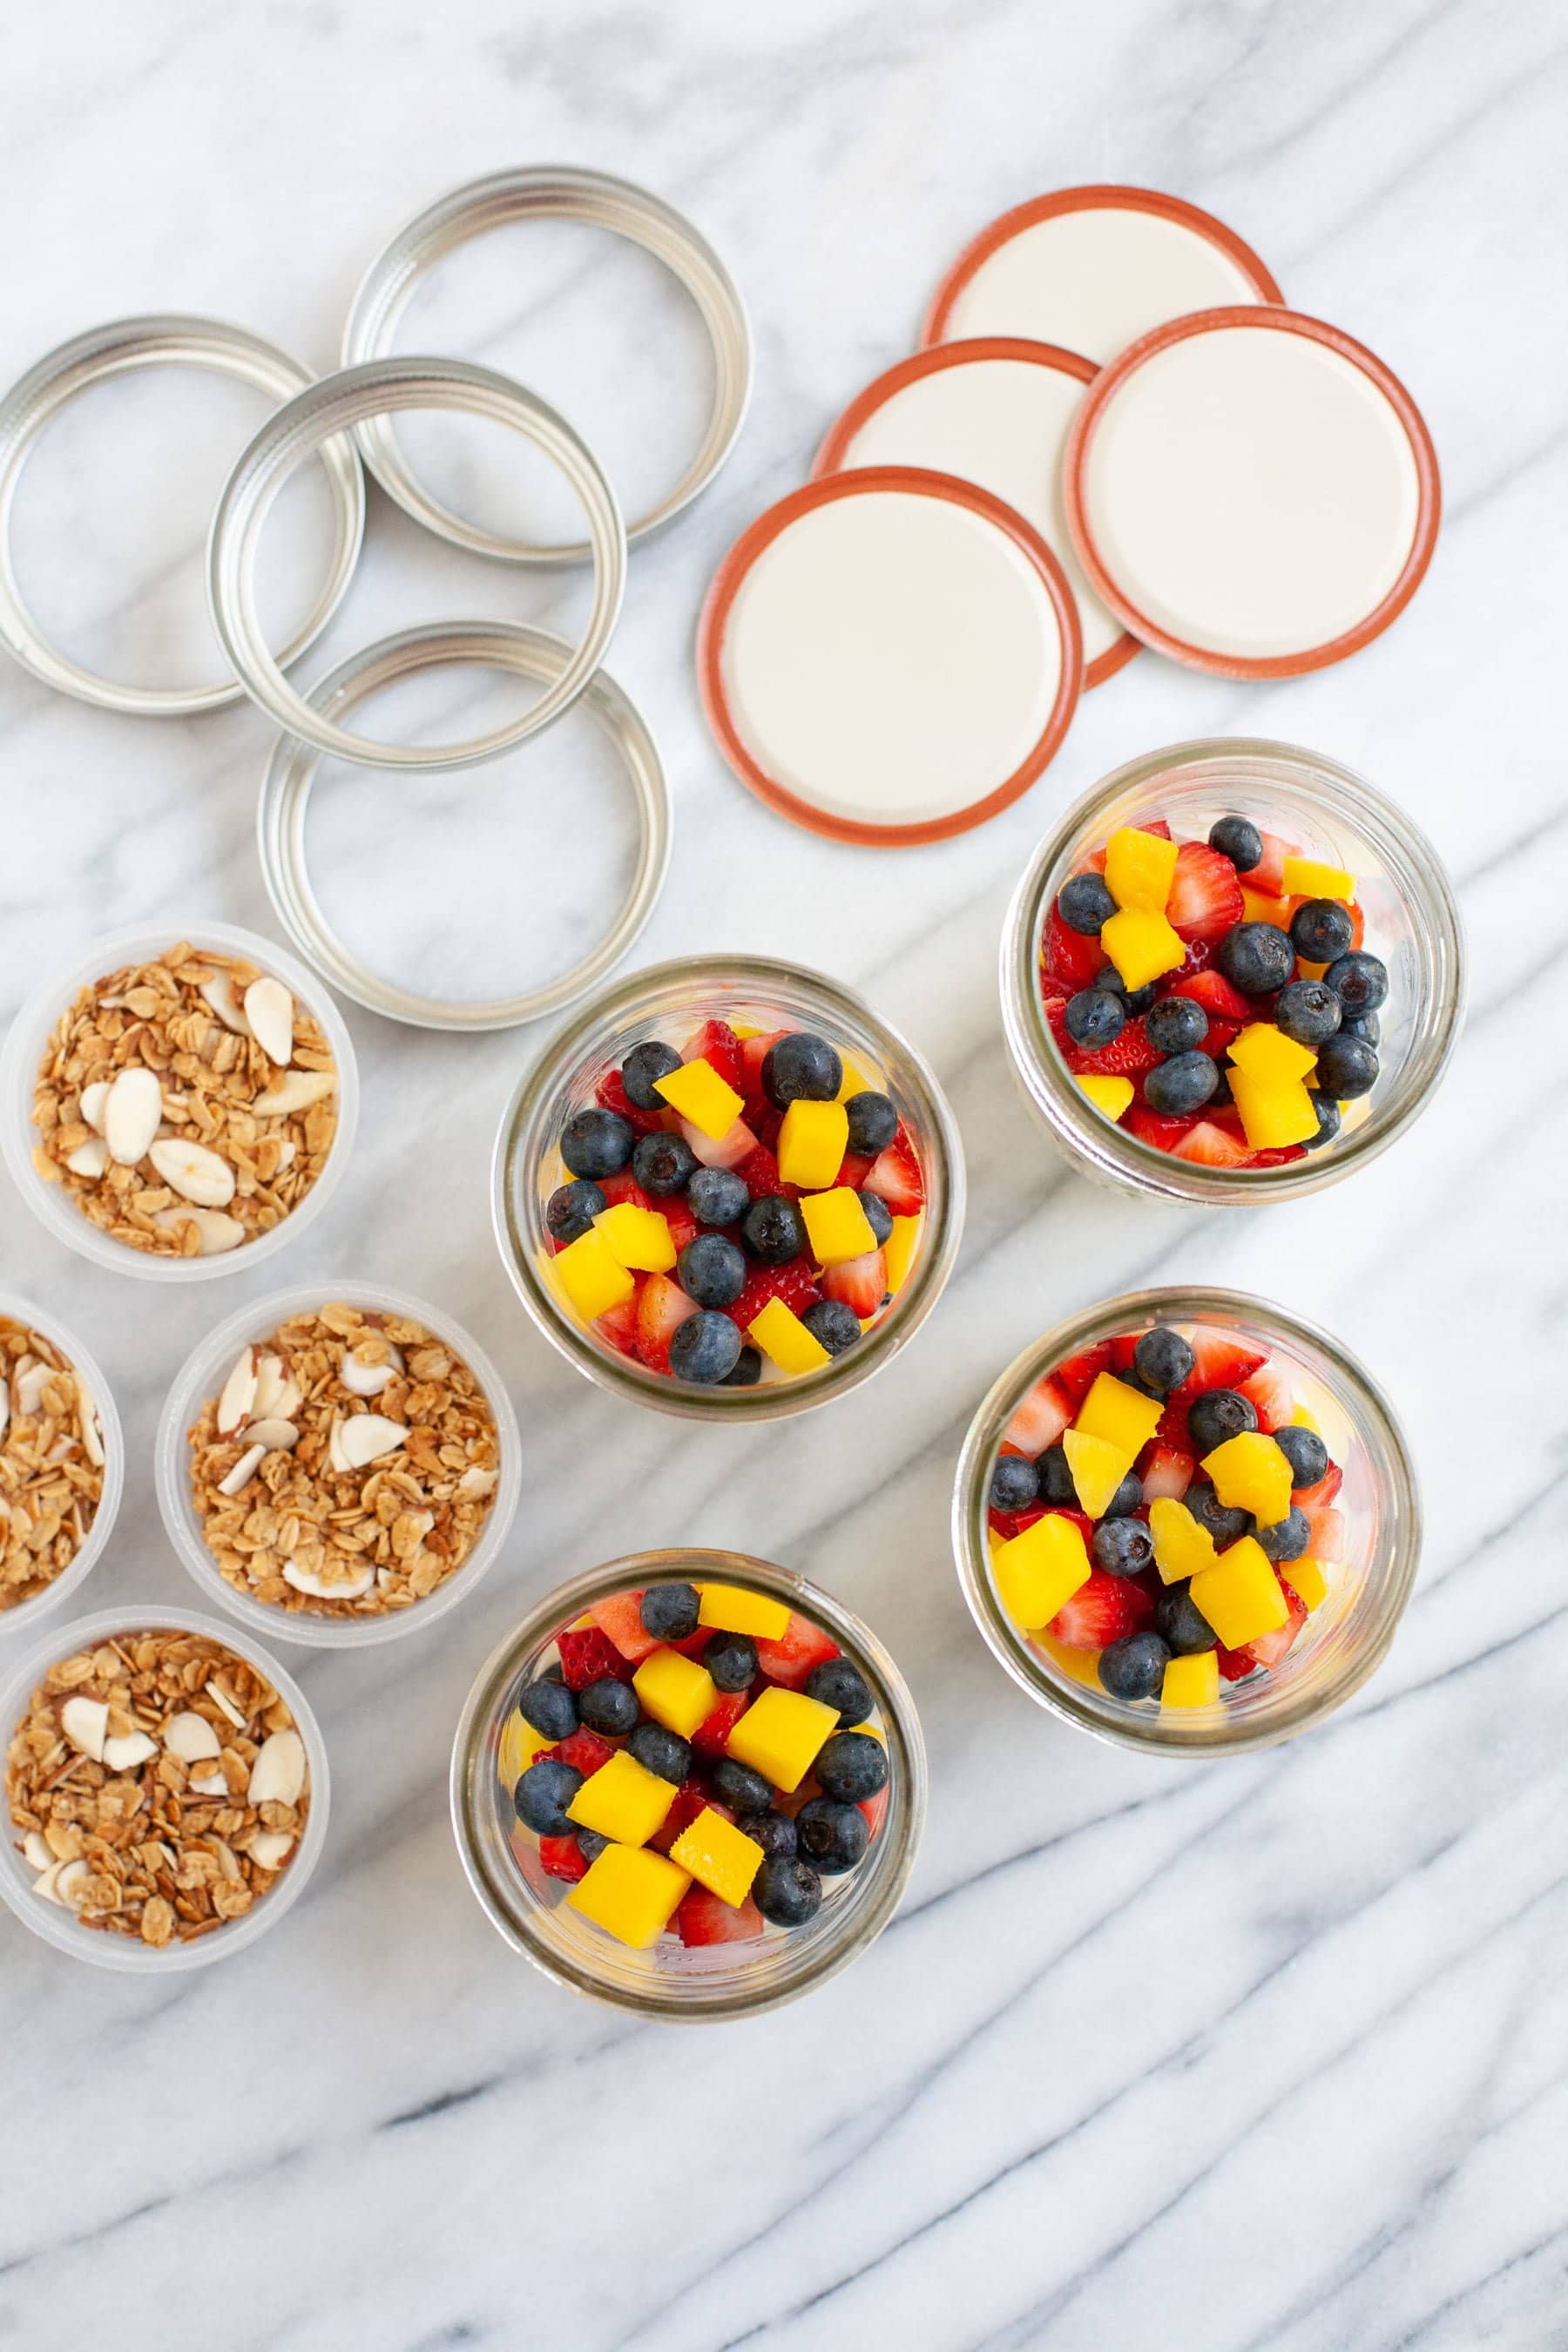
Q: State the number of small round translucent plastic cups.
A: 4